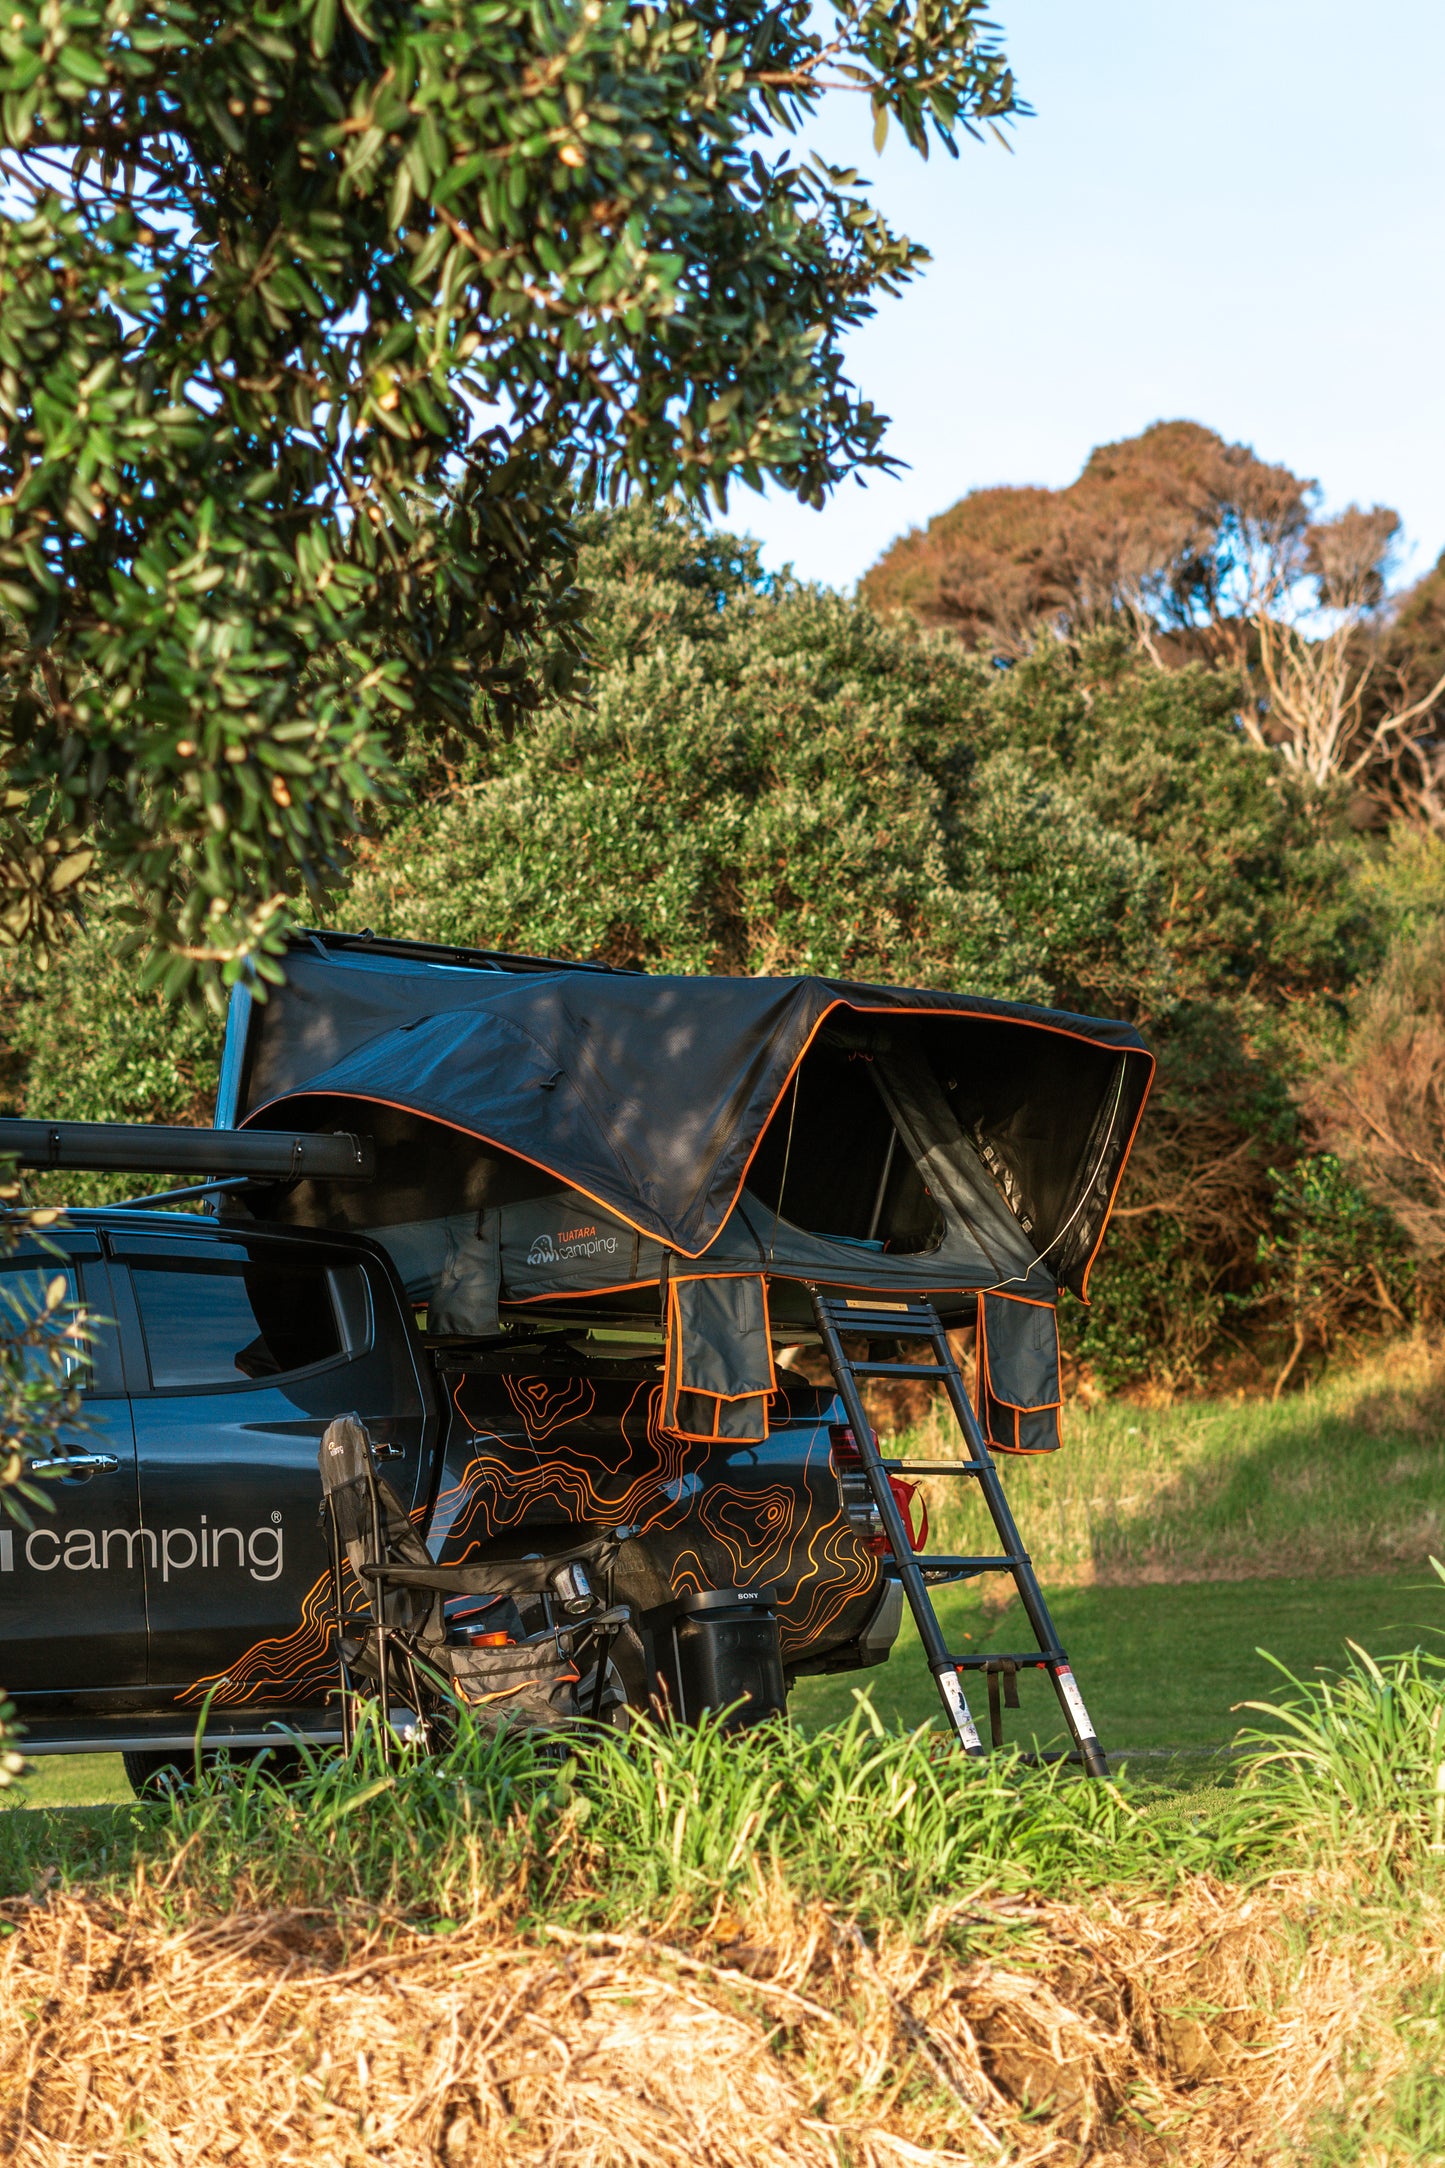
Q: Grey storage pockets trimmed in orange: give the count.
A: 2